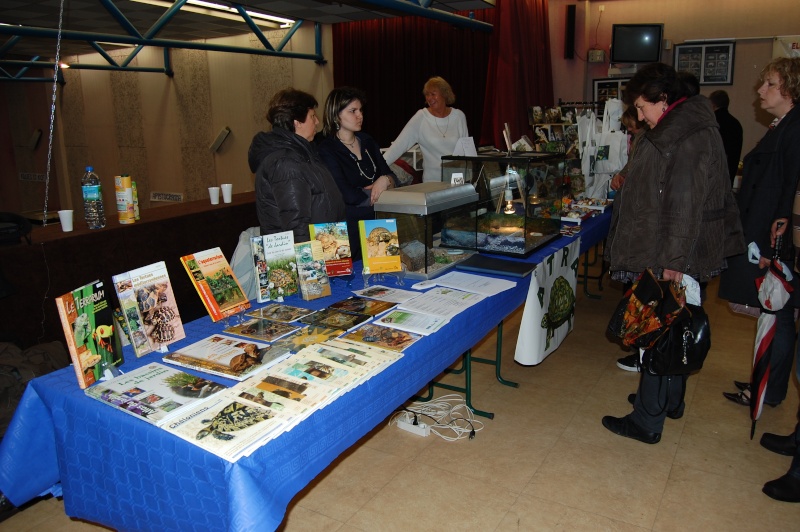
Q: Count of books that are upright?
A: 7